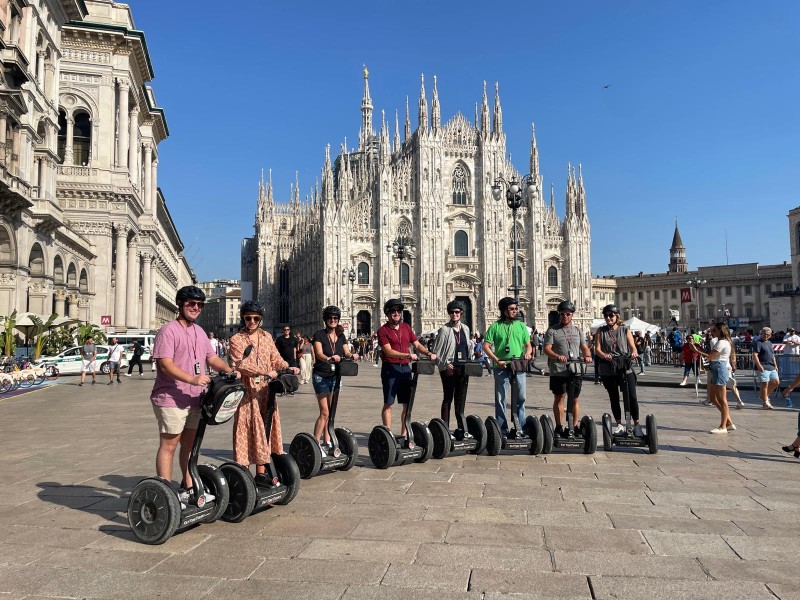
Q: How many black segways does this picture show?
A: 8